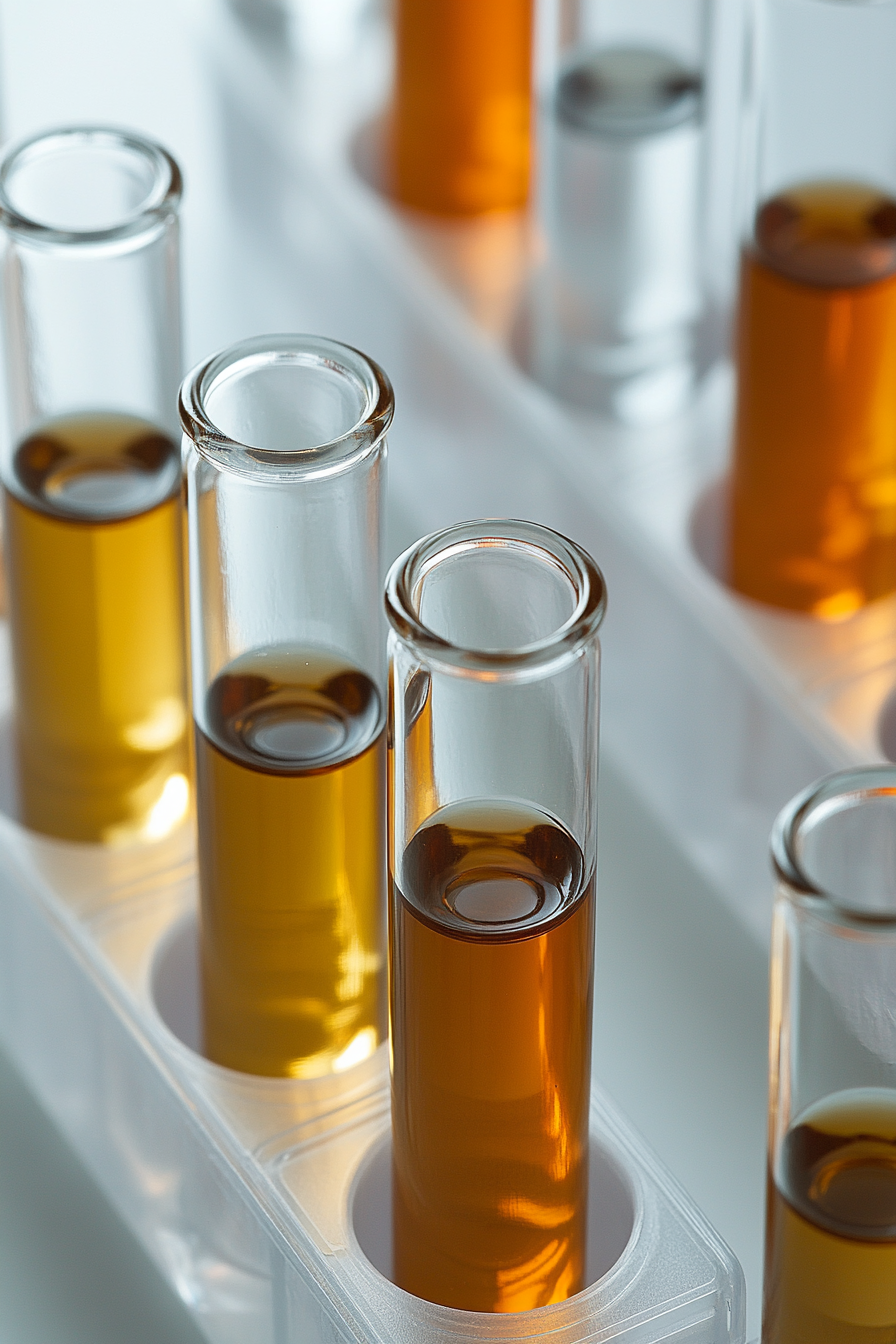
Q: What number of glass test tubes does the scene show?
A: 7